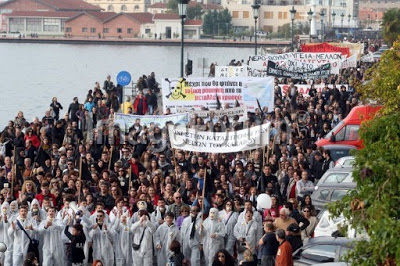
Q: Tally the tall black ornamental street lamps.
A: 8